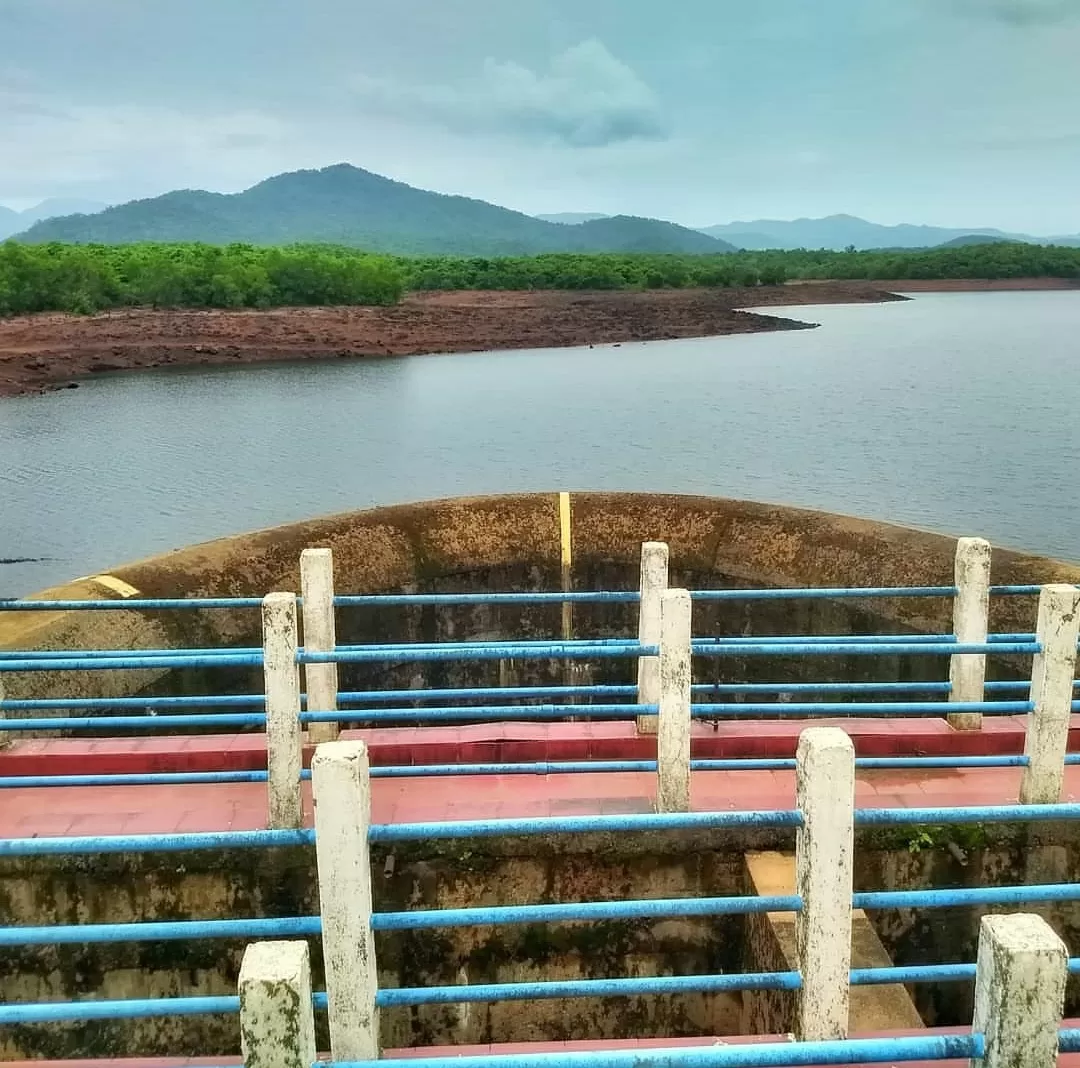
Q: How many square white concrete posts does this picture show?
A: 10